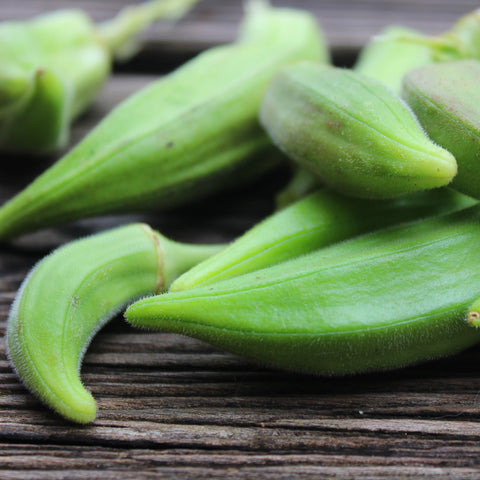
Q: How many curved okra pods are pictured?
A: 1